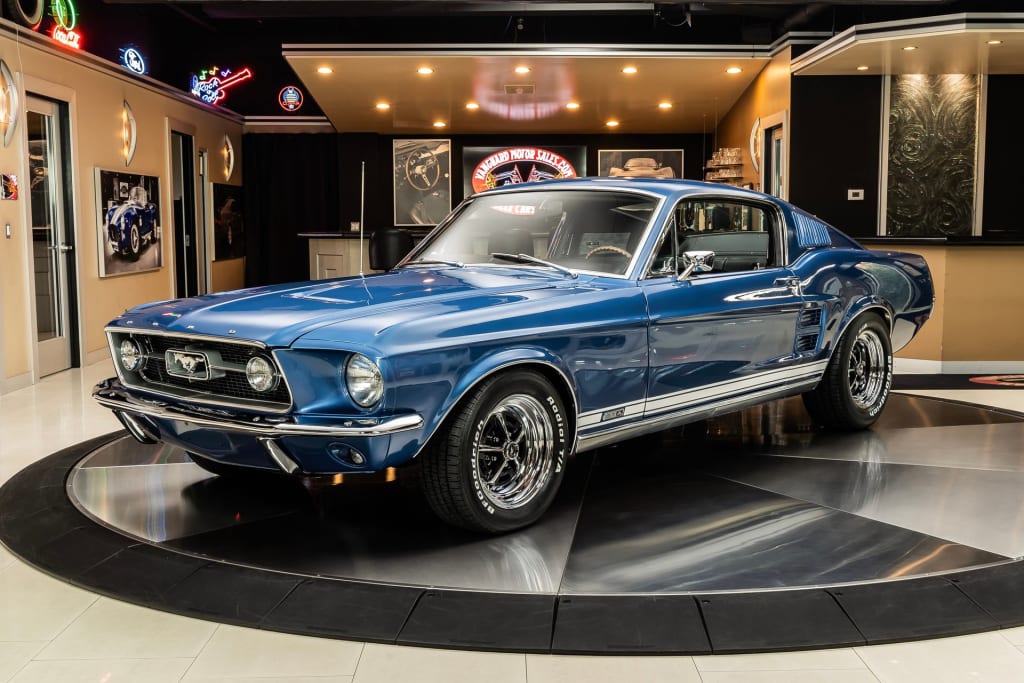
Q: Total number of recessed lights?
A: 14